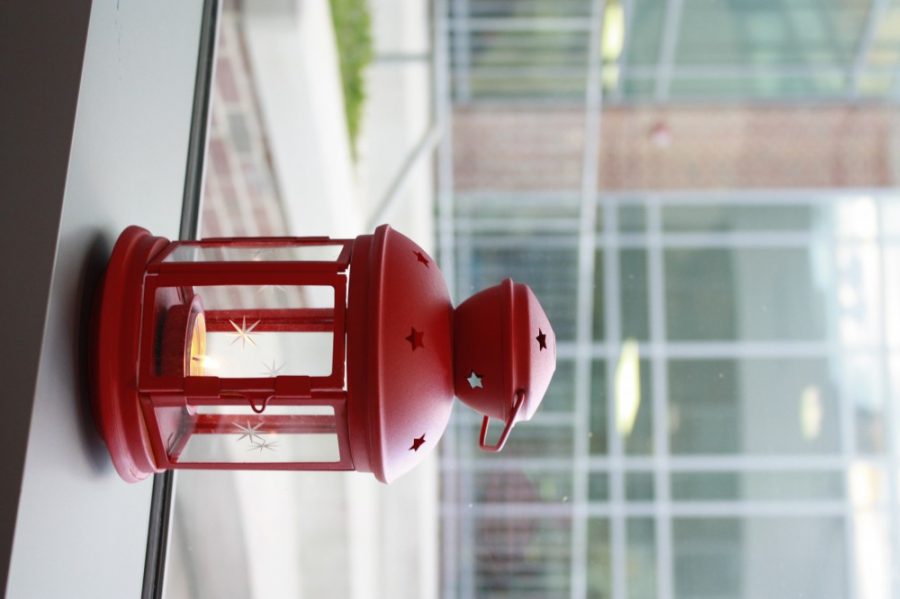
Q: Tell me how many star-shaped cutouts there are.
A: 5